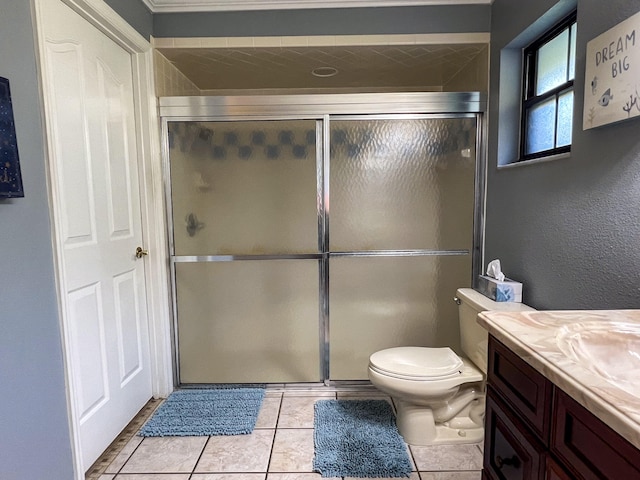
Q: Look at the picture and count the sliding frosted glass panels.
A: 2